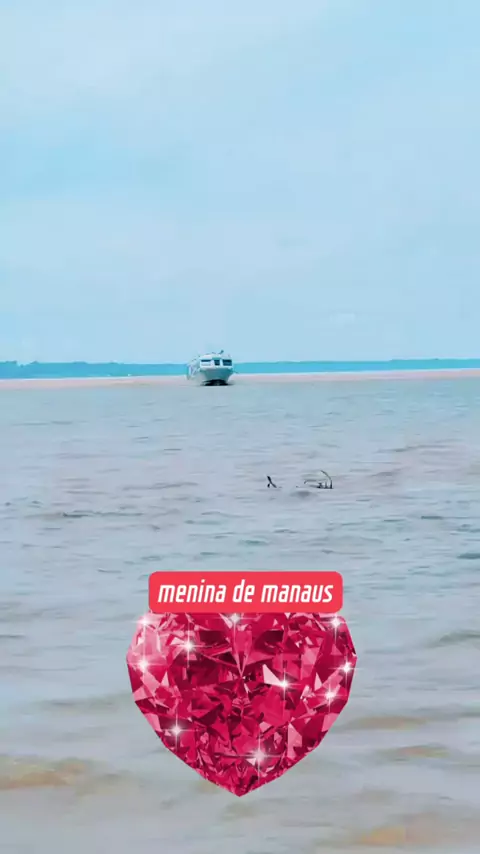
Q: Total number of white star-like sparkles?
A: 10